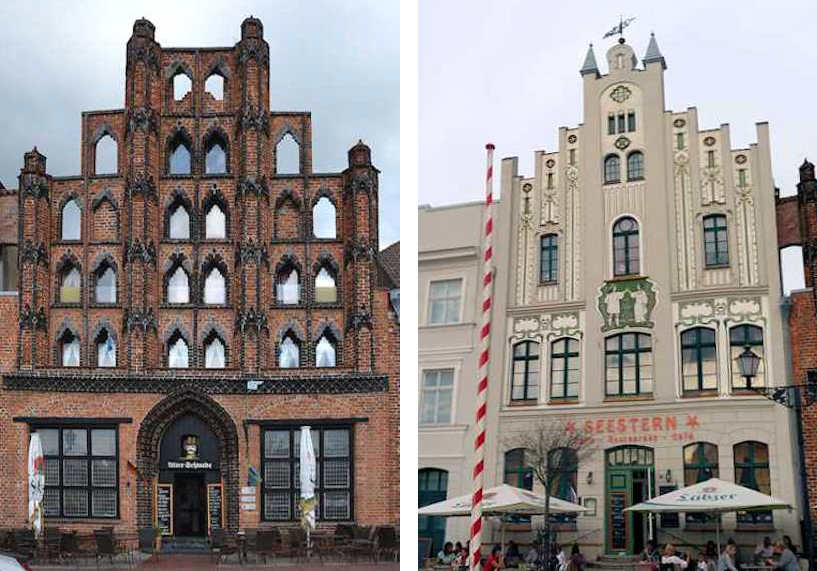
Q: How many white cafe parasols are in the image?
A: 4